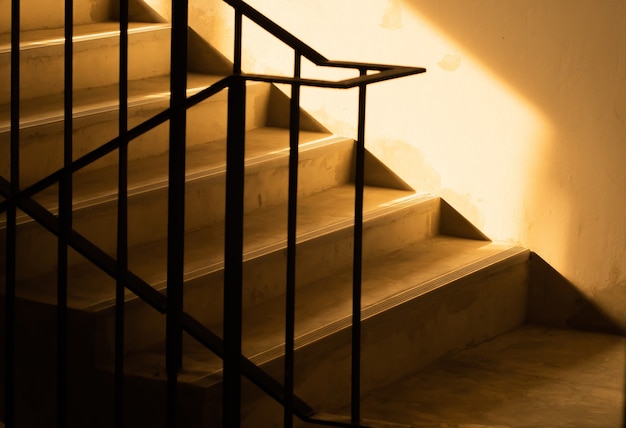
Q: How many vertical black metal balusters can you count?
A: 7